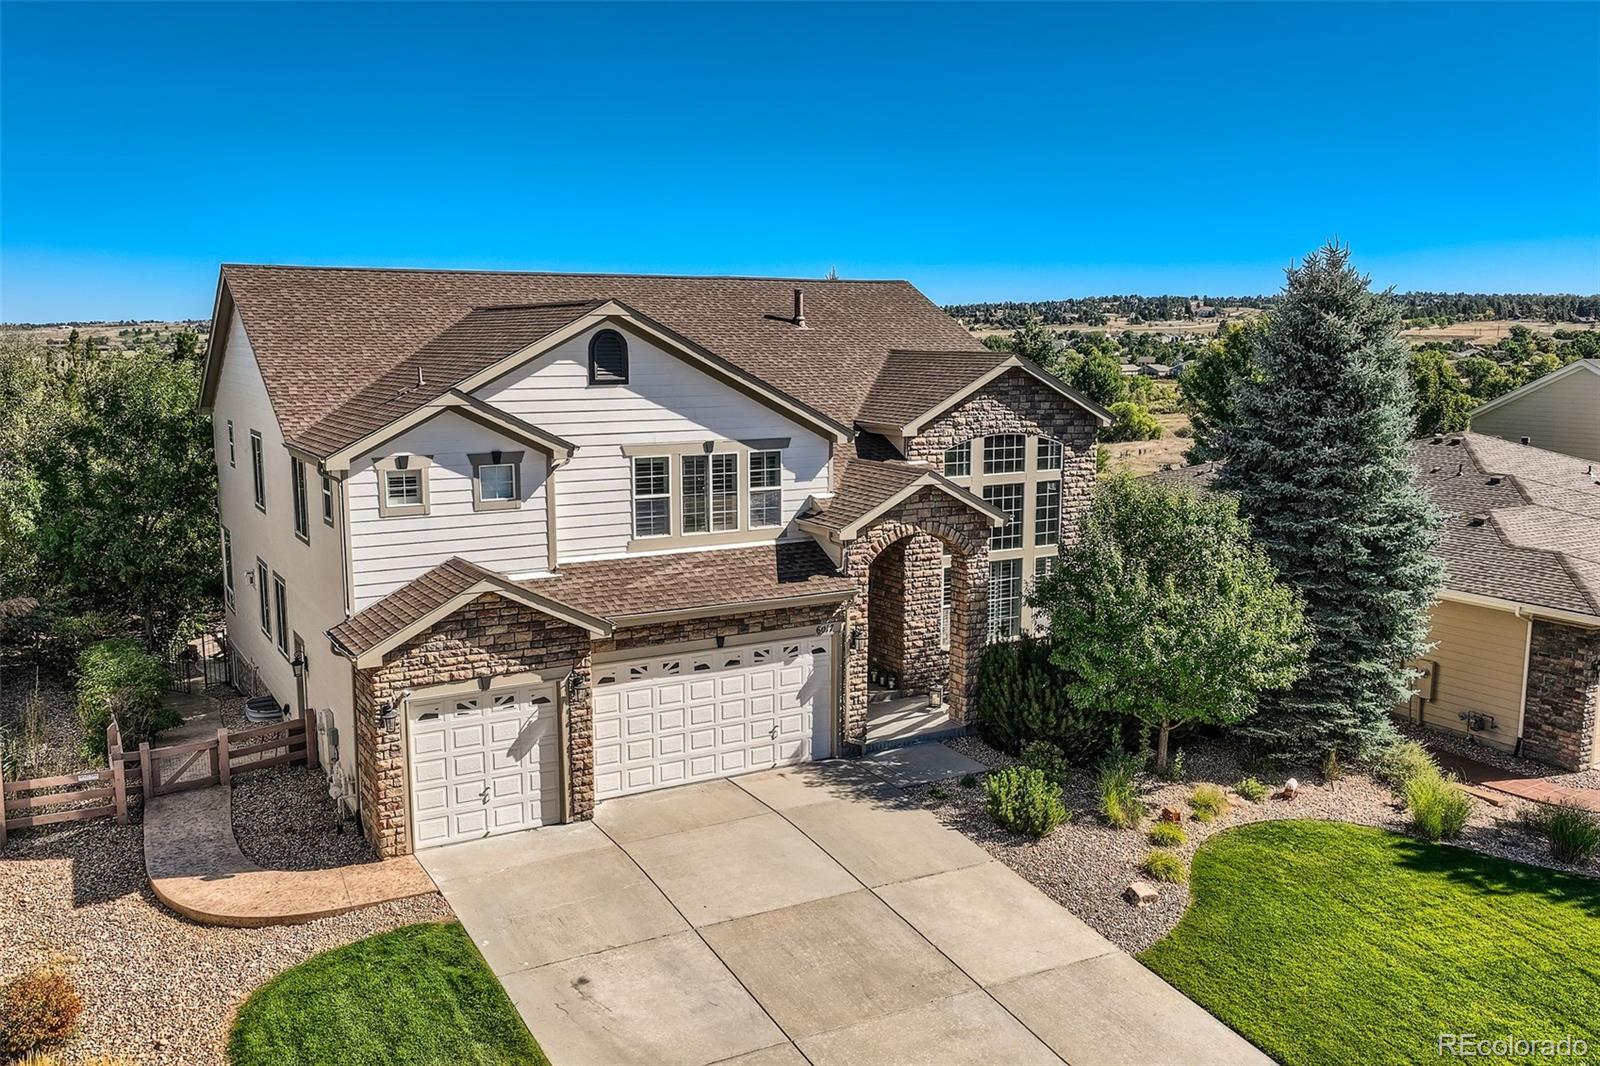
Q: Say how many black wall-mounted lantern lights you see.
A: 4